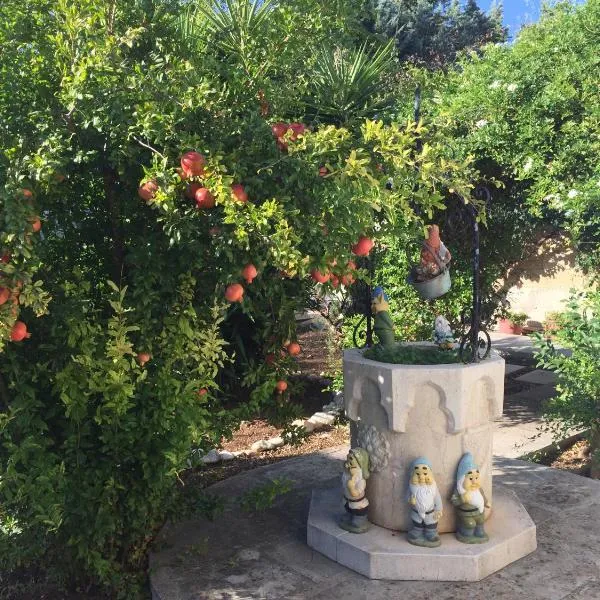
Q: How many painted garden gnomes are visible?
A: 6